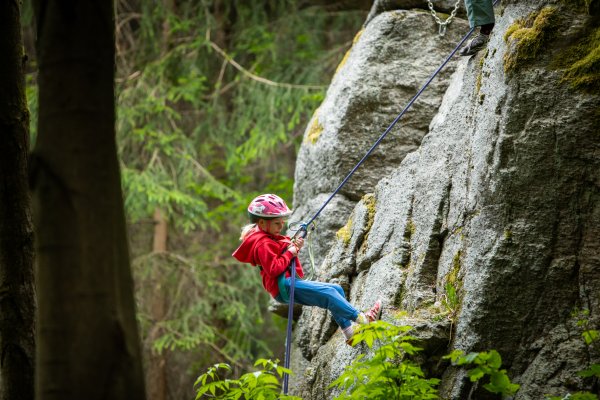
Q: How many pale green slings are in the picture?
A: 1